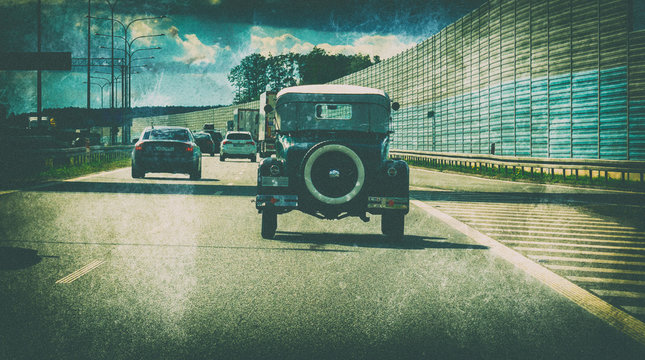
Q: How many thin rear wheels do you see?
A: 2